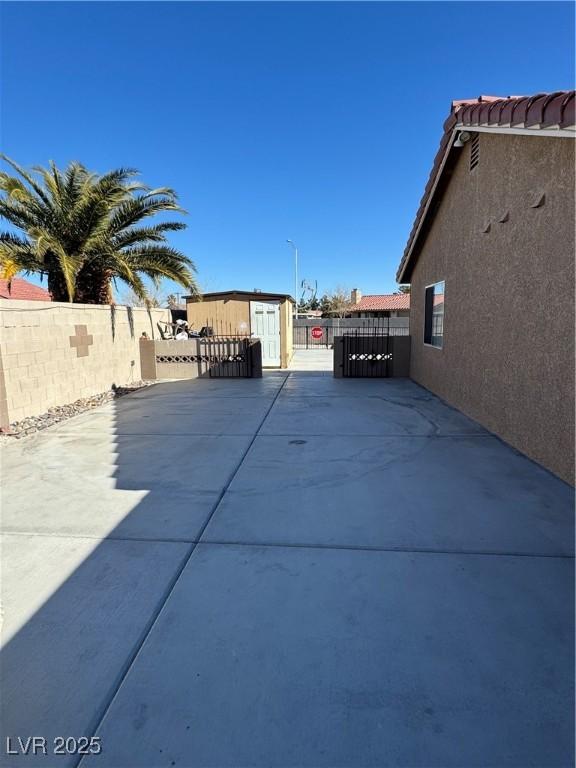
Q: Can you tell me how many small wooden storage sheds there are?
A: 1